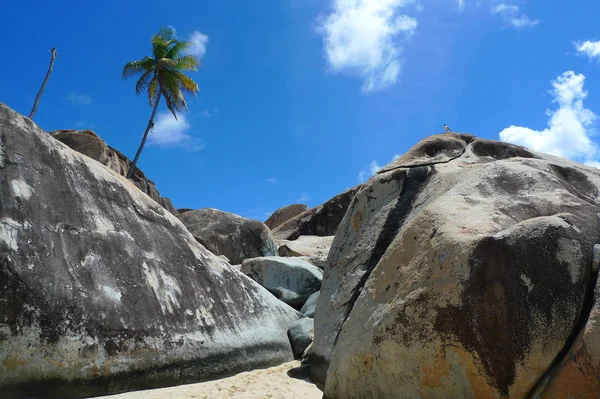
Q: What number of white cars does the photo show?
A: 0